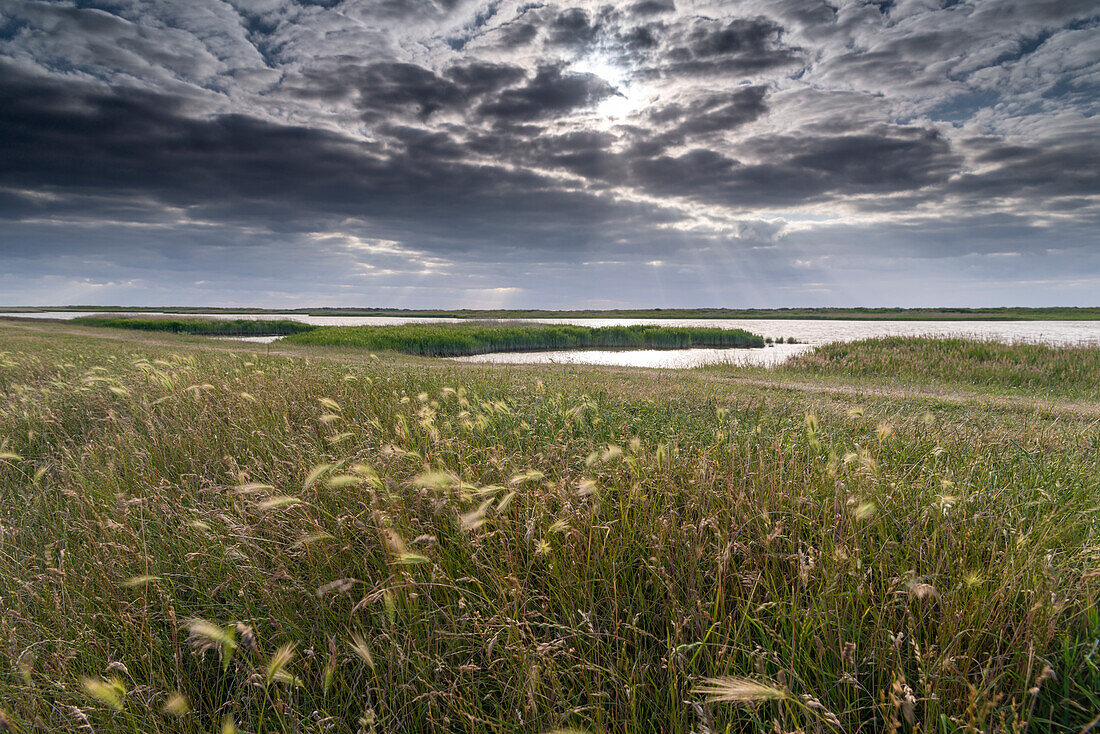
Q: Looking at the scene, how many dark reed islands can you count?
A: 2